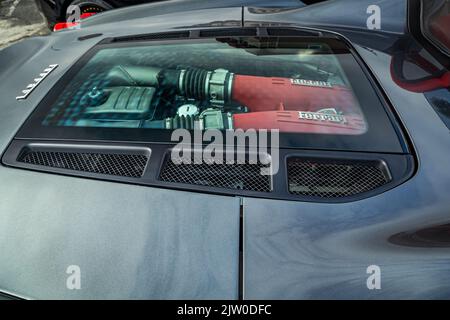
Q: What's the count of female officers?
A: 0